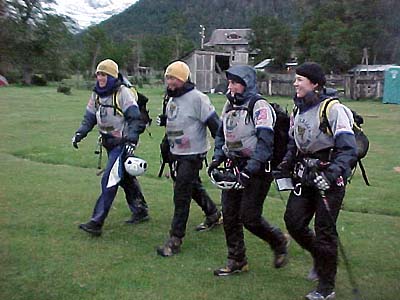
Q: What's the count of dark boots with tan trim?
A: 4